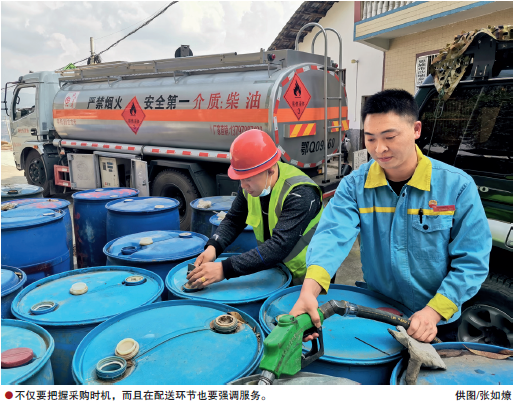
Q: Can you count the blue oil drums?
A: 15